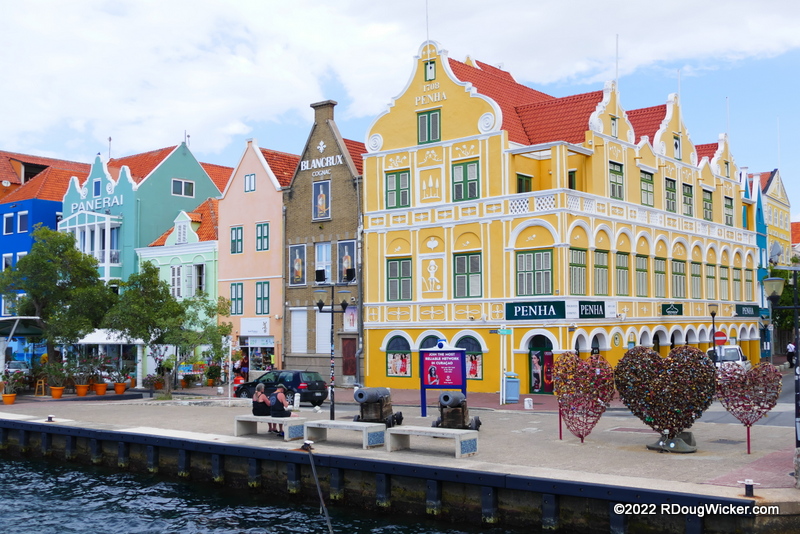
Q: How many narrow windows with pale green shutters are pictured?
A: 11